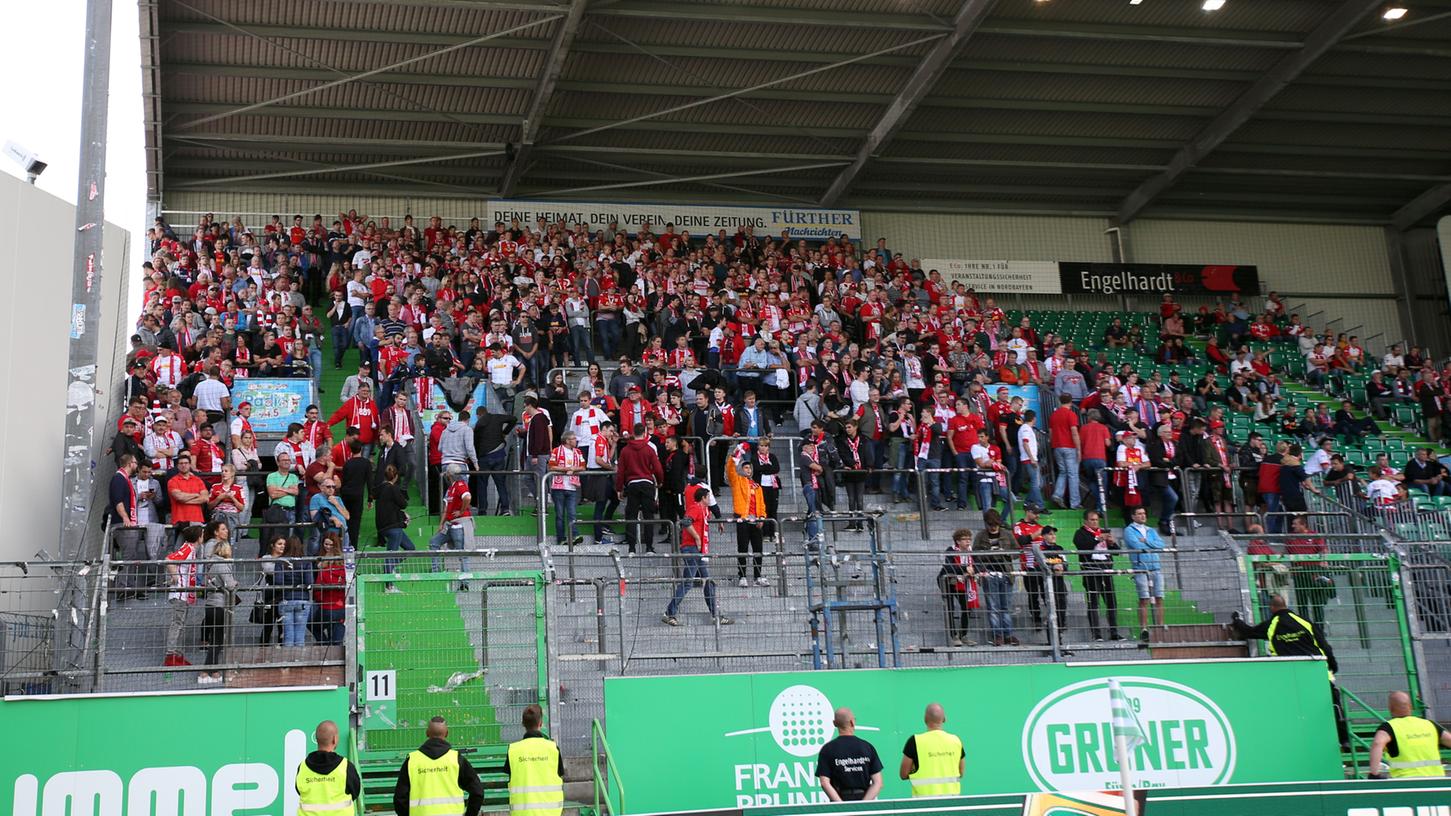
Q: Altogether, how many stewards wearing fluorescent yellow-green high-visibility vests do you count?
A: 5